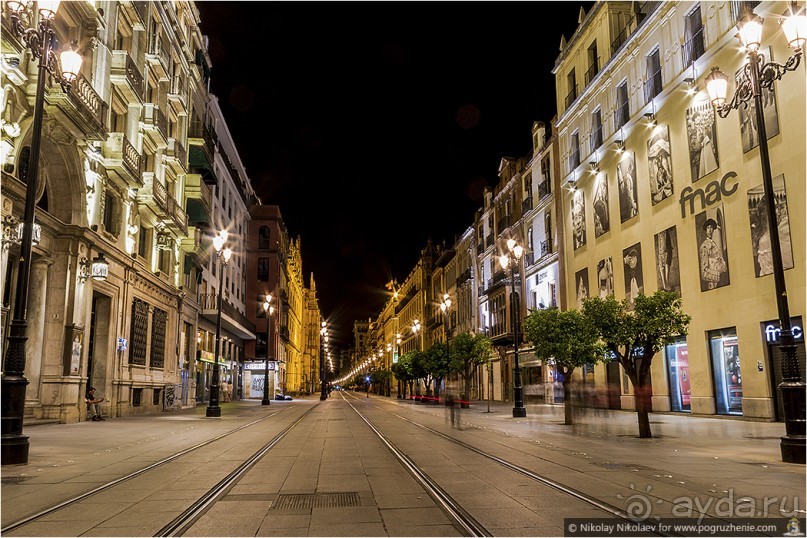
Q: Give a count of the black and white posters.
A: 12